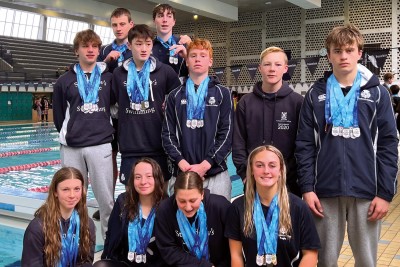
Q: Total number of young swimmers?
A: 11